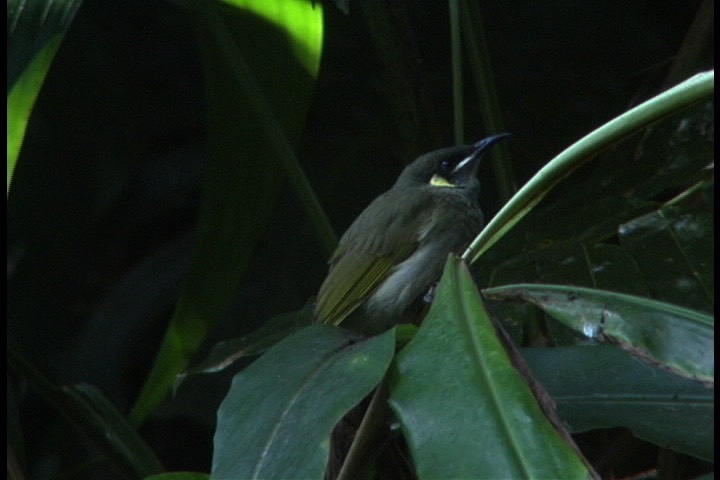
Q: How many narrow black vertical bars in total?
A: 2